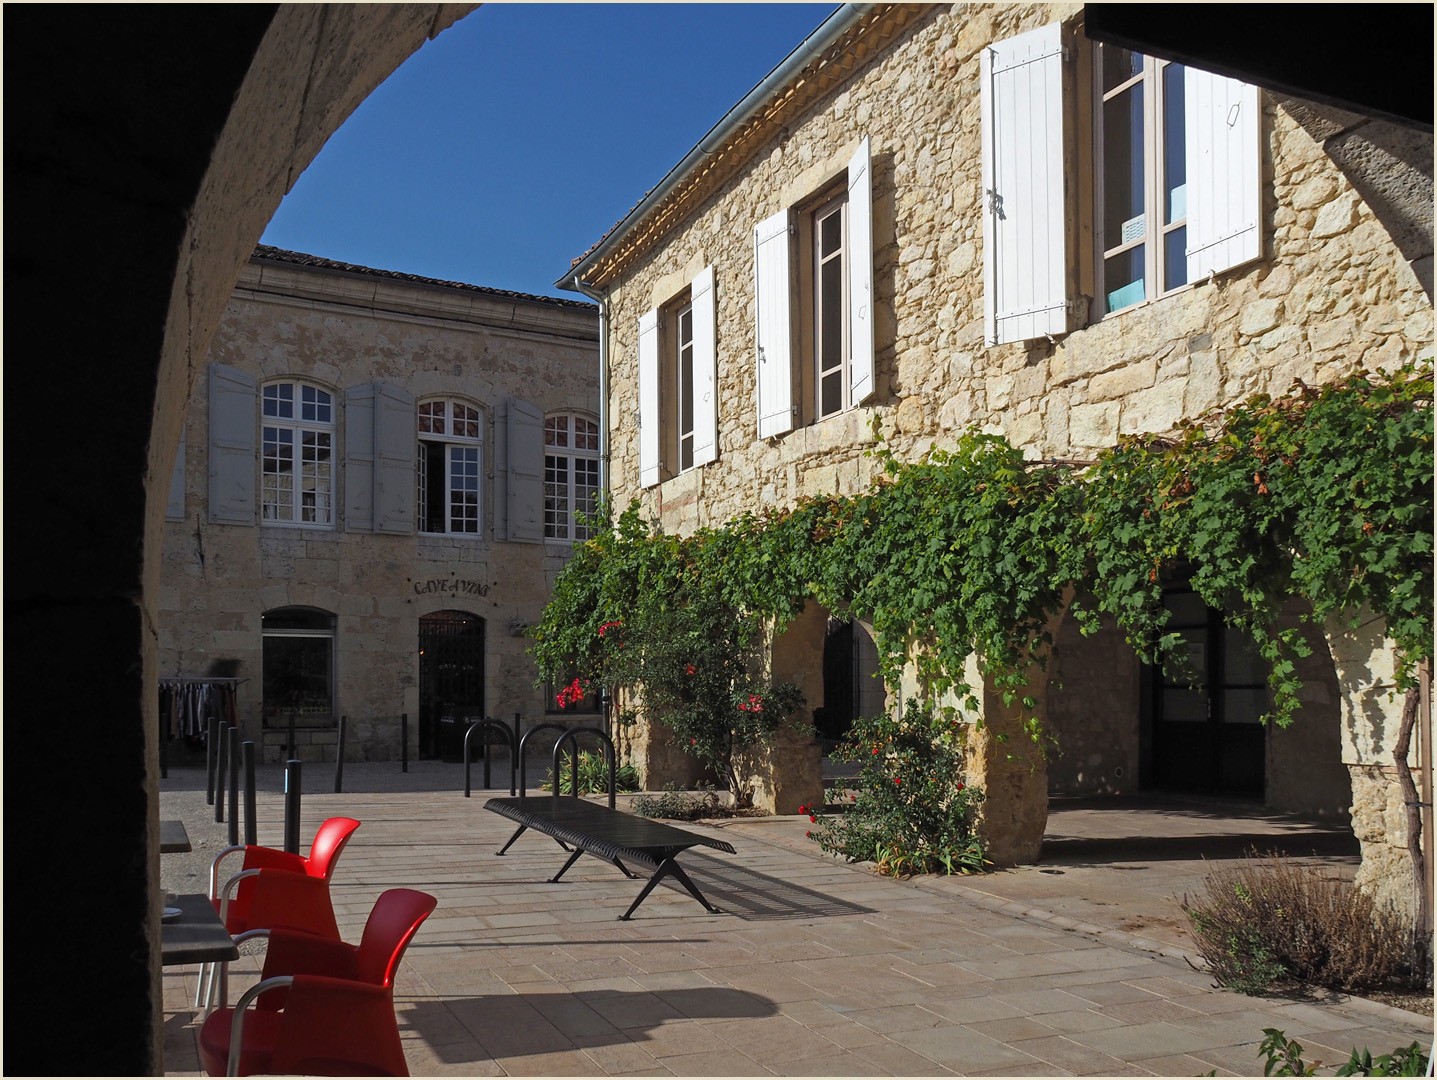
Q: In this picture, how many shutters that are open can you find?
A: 12